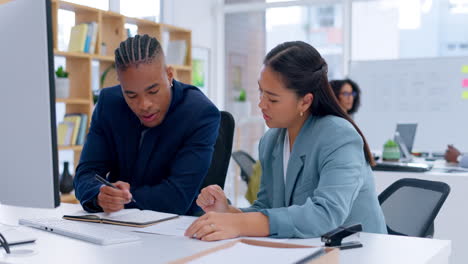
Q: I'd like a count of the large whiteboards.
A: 1